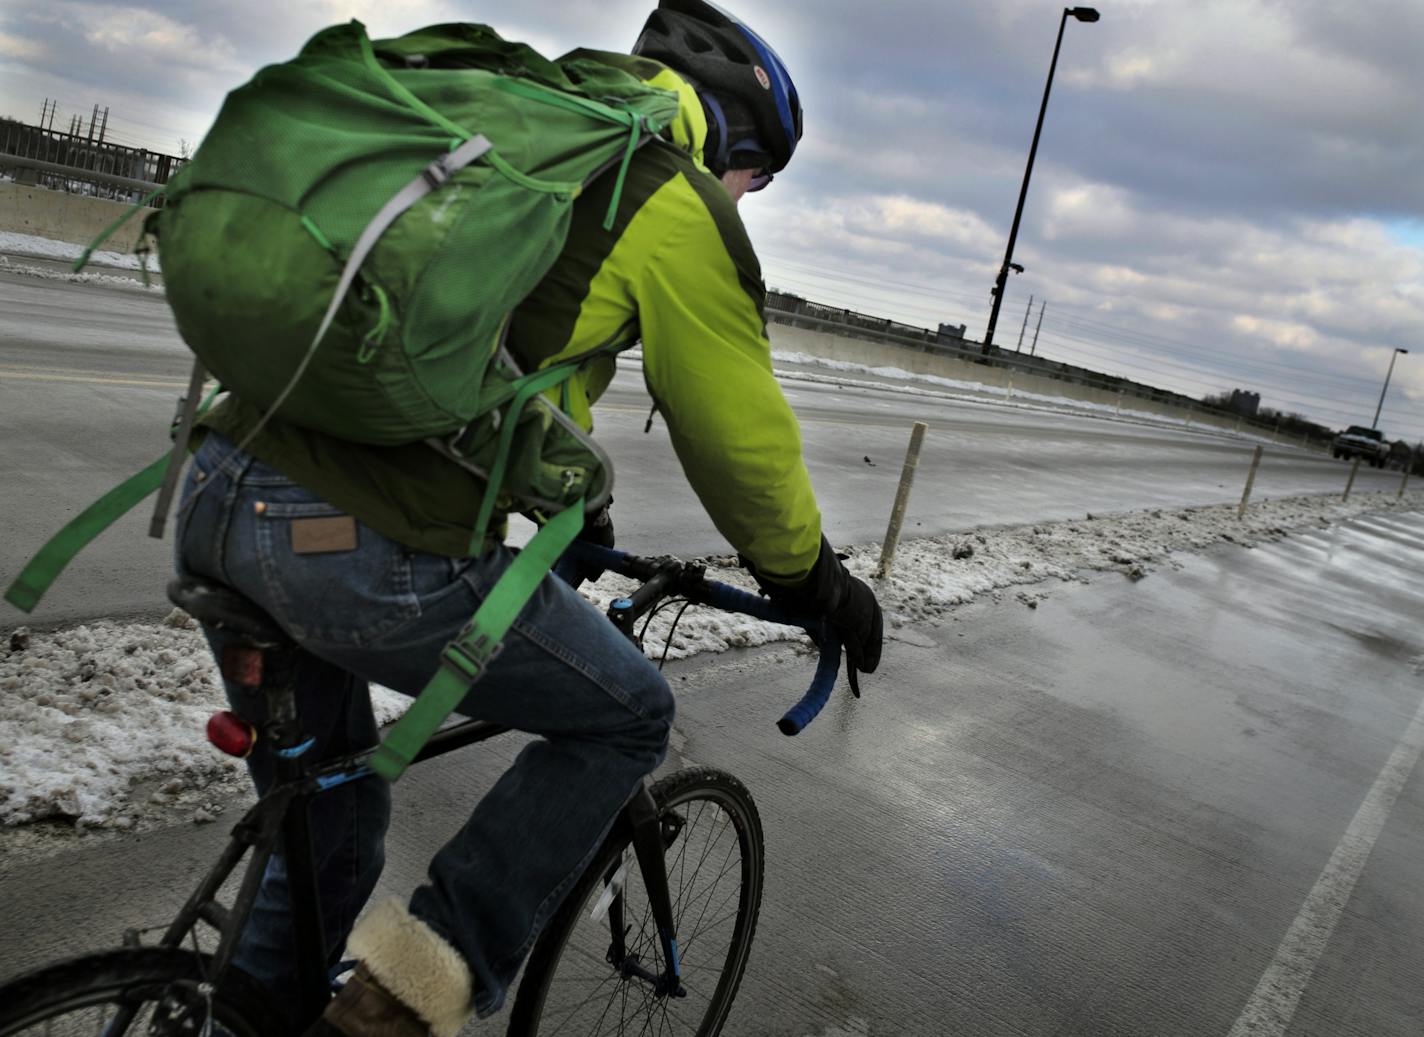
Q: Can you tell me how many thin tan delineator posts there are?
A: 4